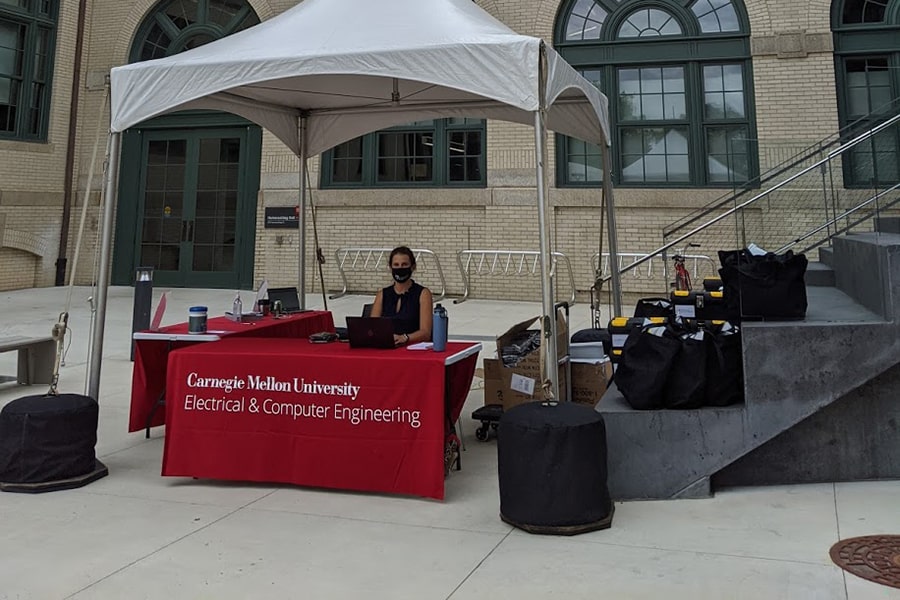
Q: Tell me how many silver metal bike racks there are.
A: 3